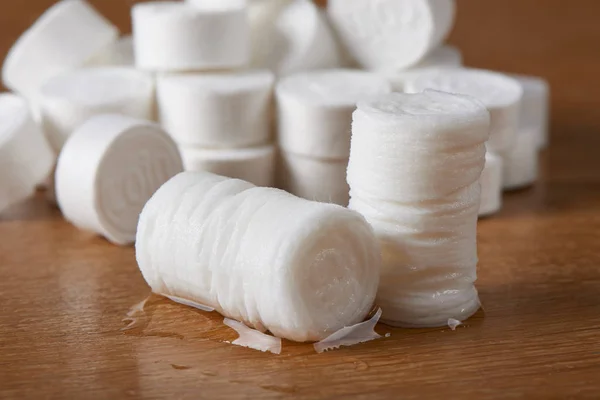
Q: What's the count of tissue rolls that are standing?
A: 1